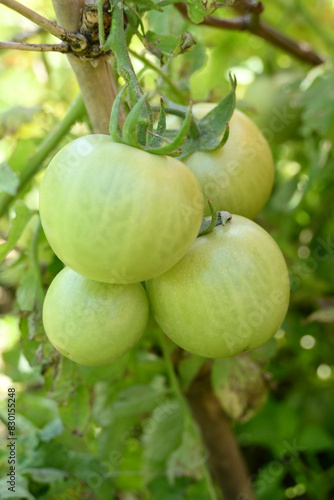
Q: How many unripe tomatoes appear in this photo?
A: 4